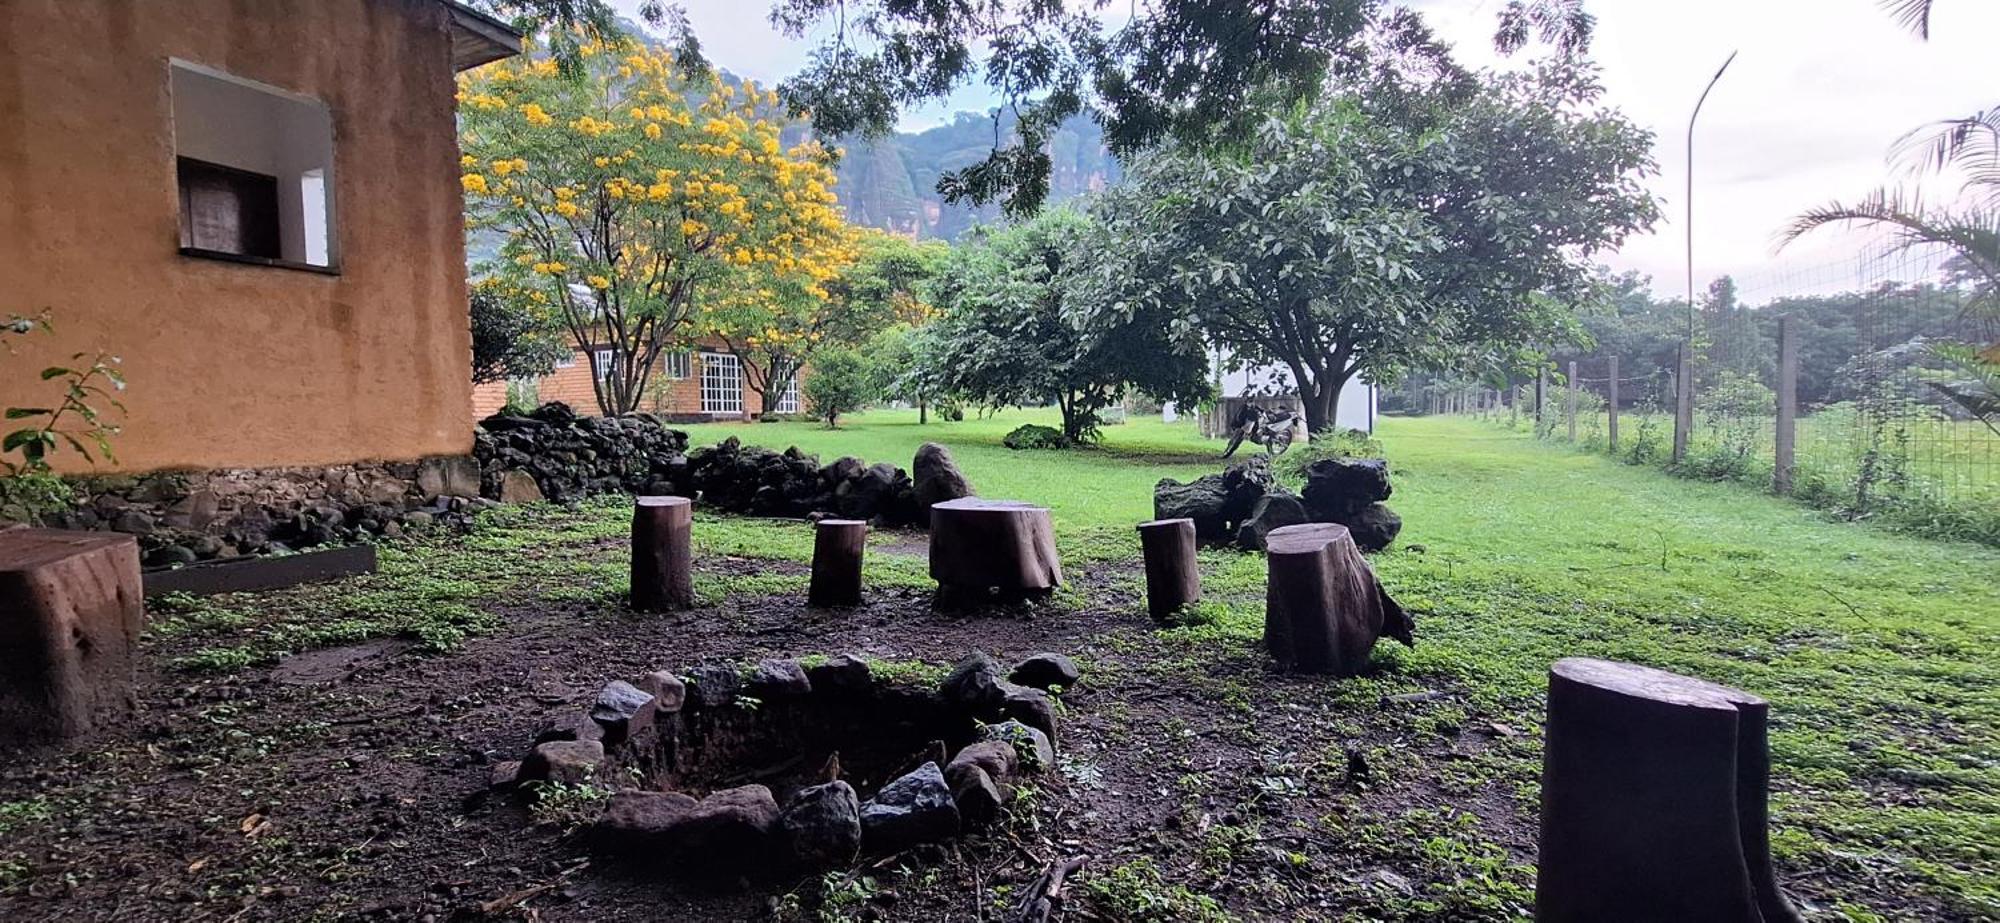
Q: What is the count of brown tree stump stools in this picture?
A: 7